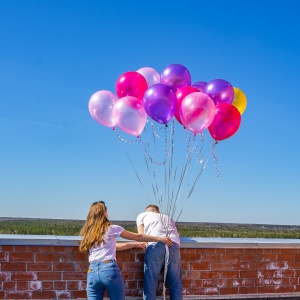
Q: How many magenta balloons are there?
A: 3